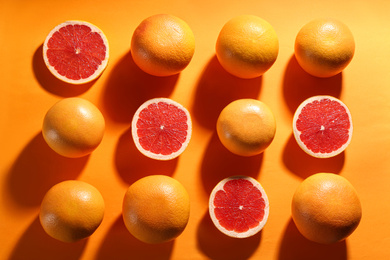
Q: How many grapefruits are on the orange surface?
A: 12